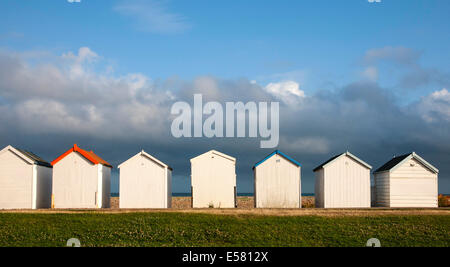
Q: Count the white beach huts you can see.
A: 7